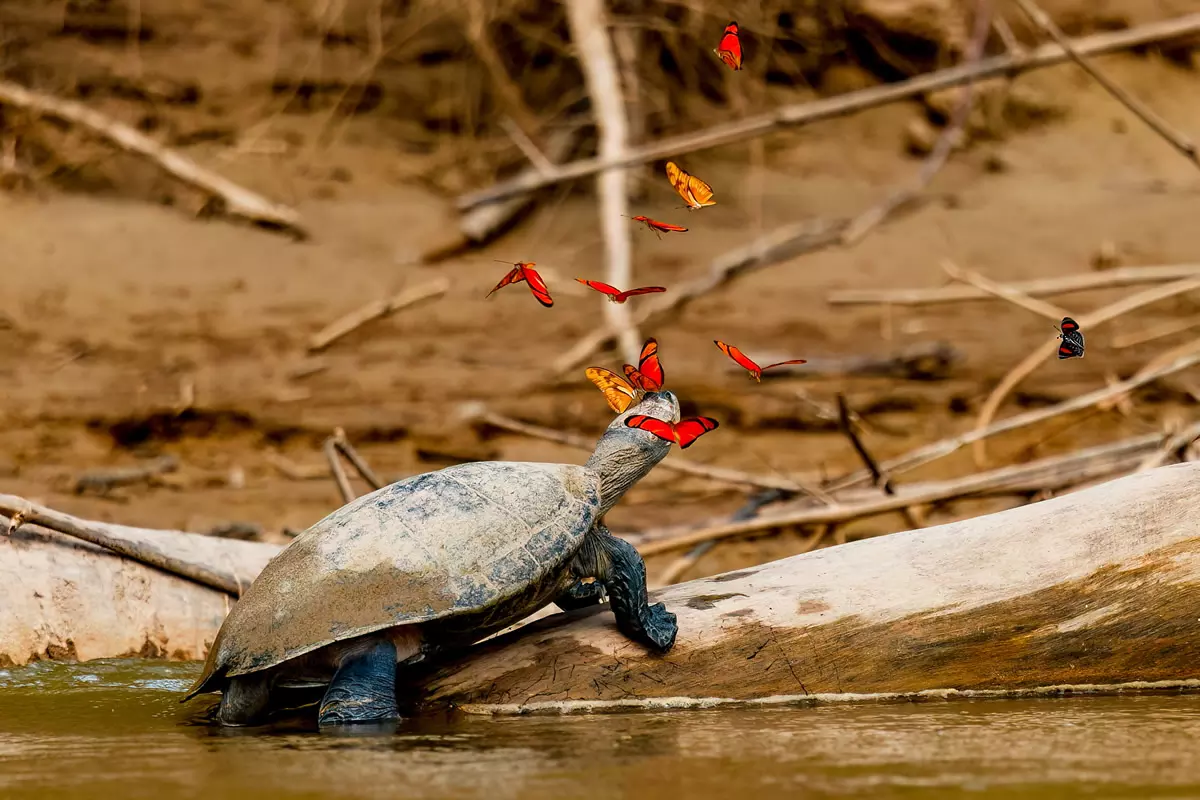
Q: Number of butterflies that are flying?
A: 7